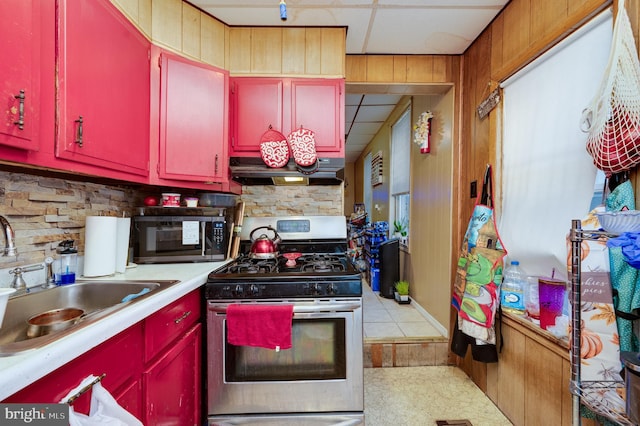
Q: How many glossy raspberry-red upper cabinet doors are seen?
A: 5